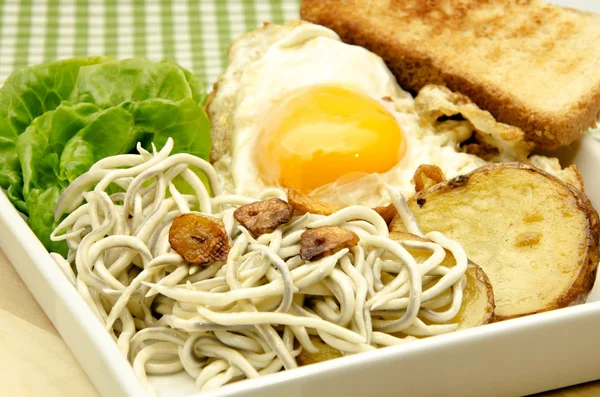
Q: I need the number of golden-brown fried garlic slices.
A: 3